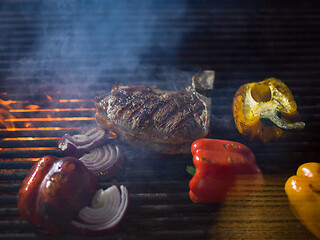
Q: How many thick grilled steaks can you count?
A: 1